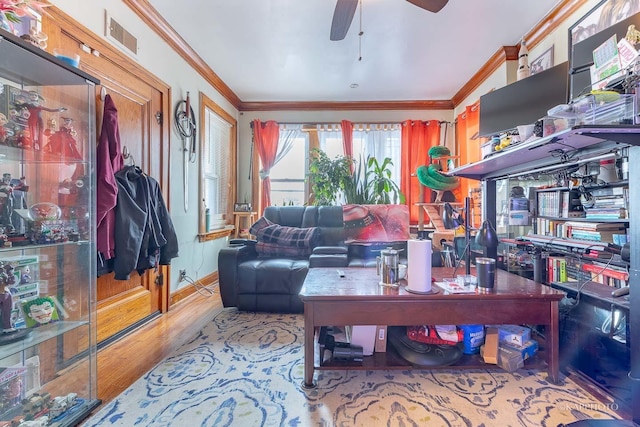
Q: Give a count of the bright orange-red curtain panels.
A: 4